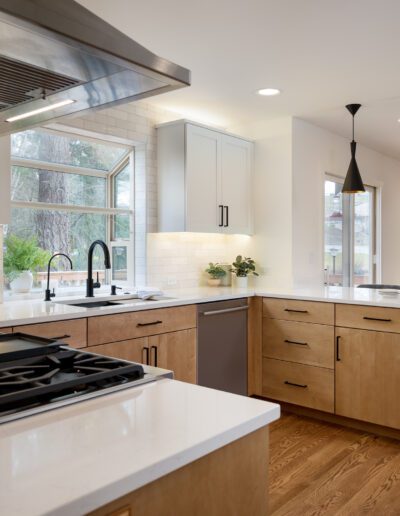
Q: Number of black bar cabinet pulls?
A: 11